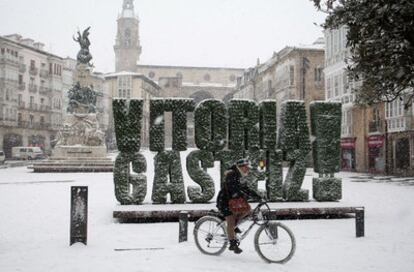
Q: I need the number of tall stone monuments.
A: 1